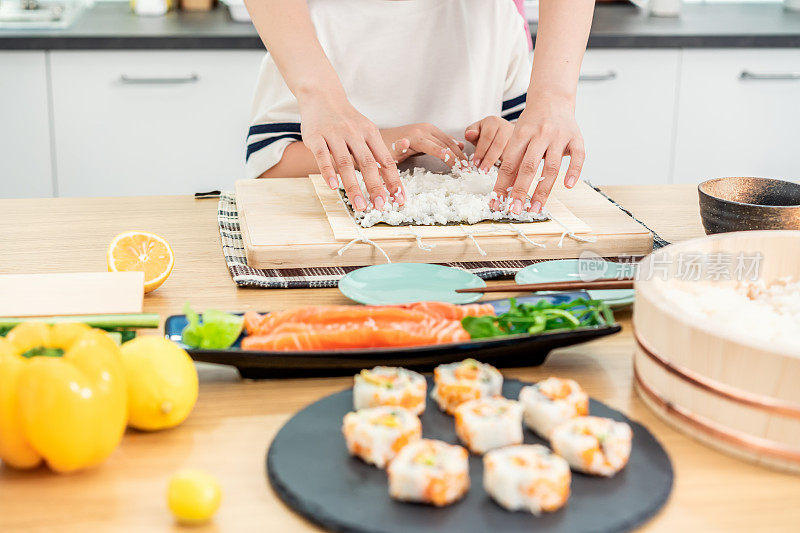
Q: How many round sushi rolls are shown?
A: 8